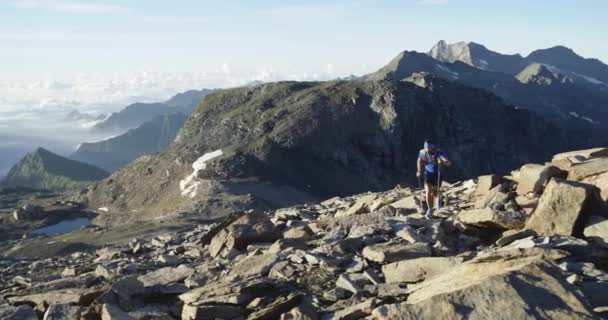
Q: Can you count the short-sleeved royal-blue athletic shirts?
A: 1